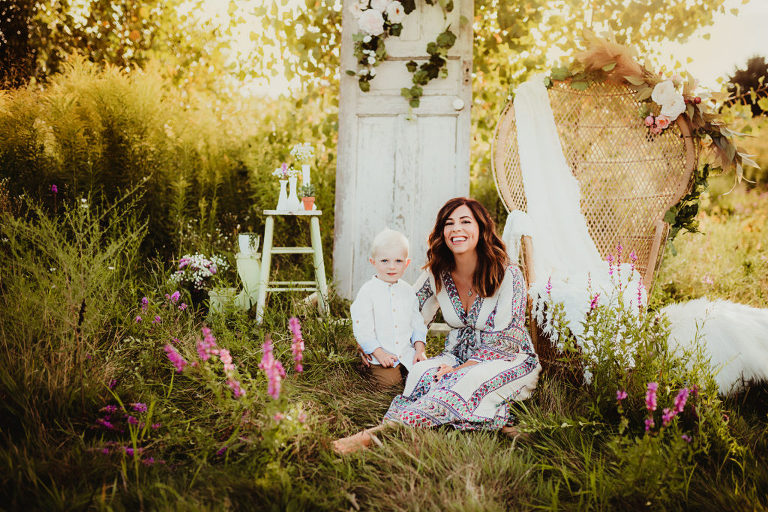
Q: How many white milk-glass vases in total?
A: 3